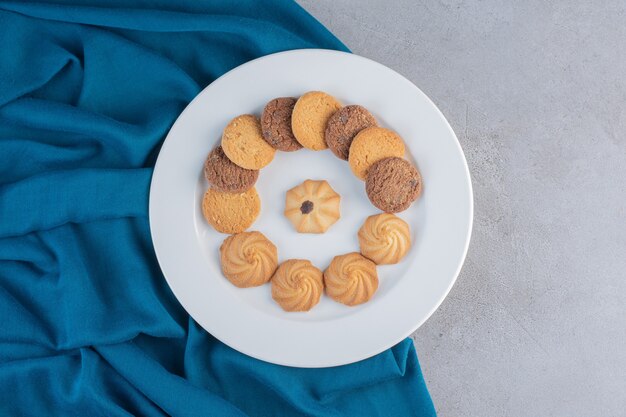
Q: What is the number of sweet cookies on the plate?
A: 13